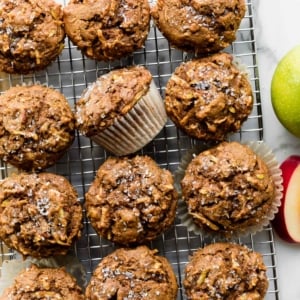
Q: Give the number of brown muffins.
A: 12